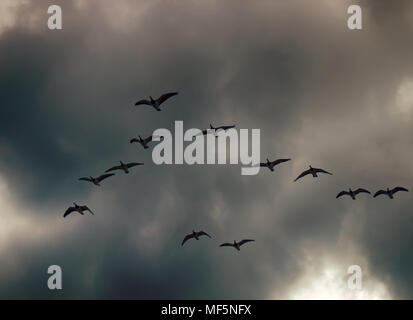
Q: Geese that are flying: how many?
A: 12